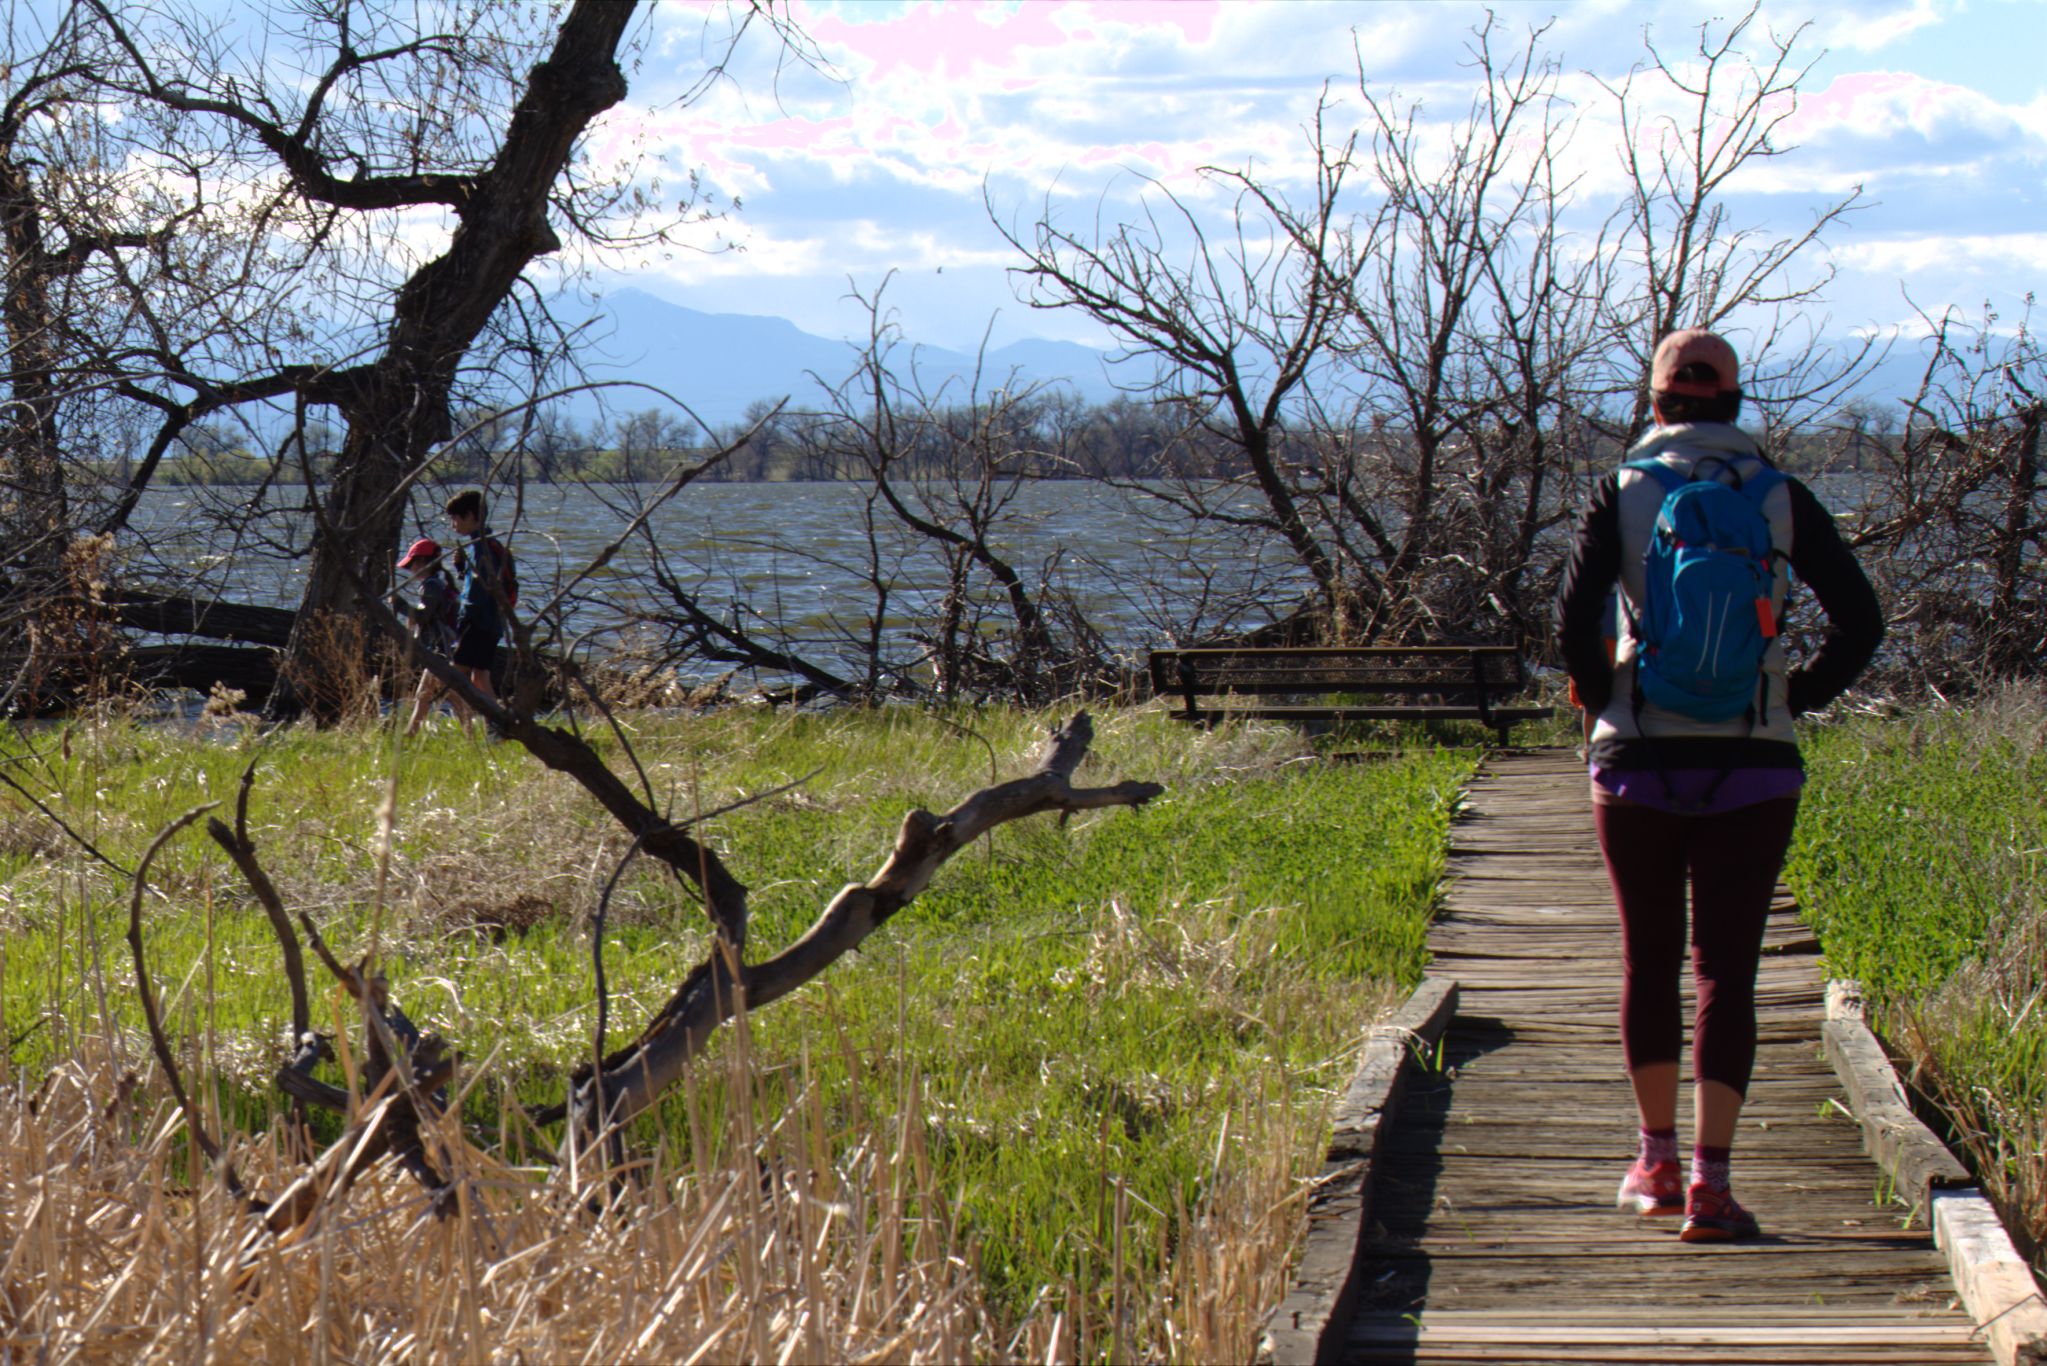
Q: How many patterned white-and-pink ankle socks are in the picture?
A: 2